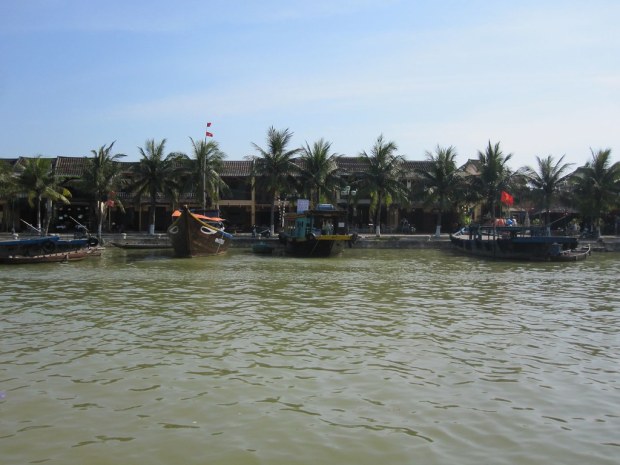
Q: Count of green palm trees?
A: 12